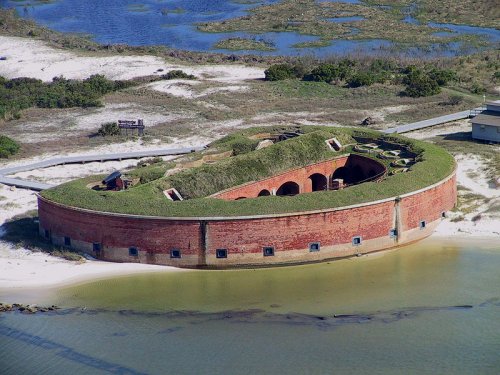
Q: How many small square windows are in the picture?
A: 12